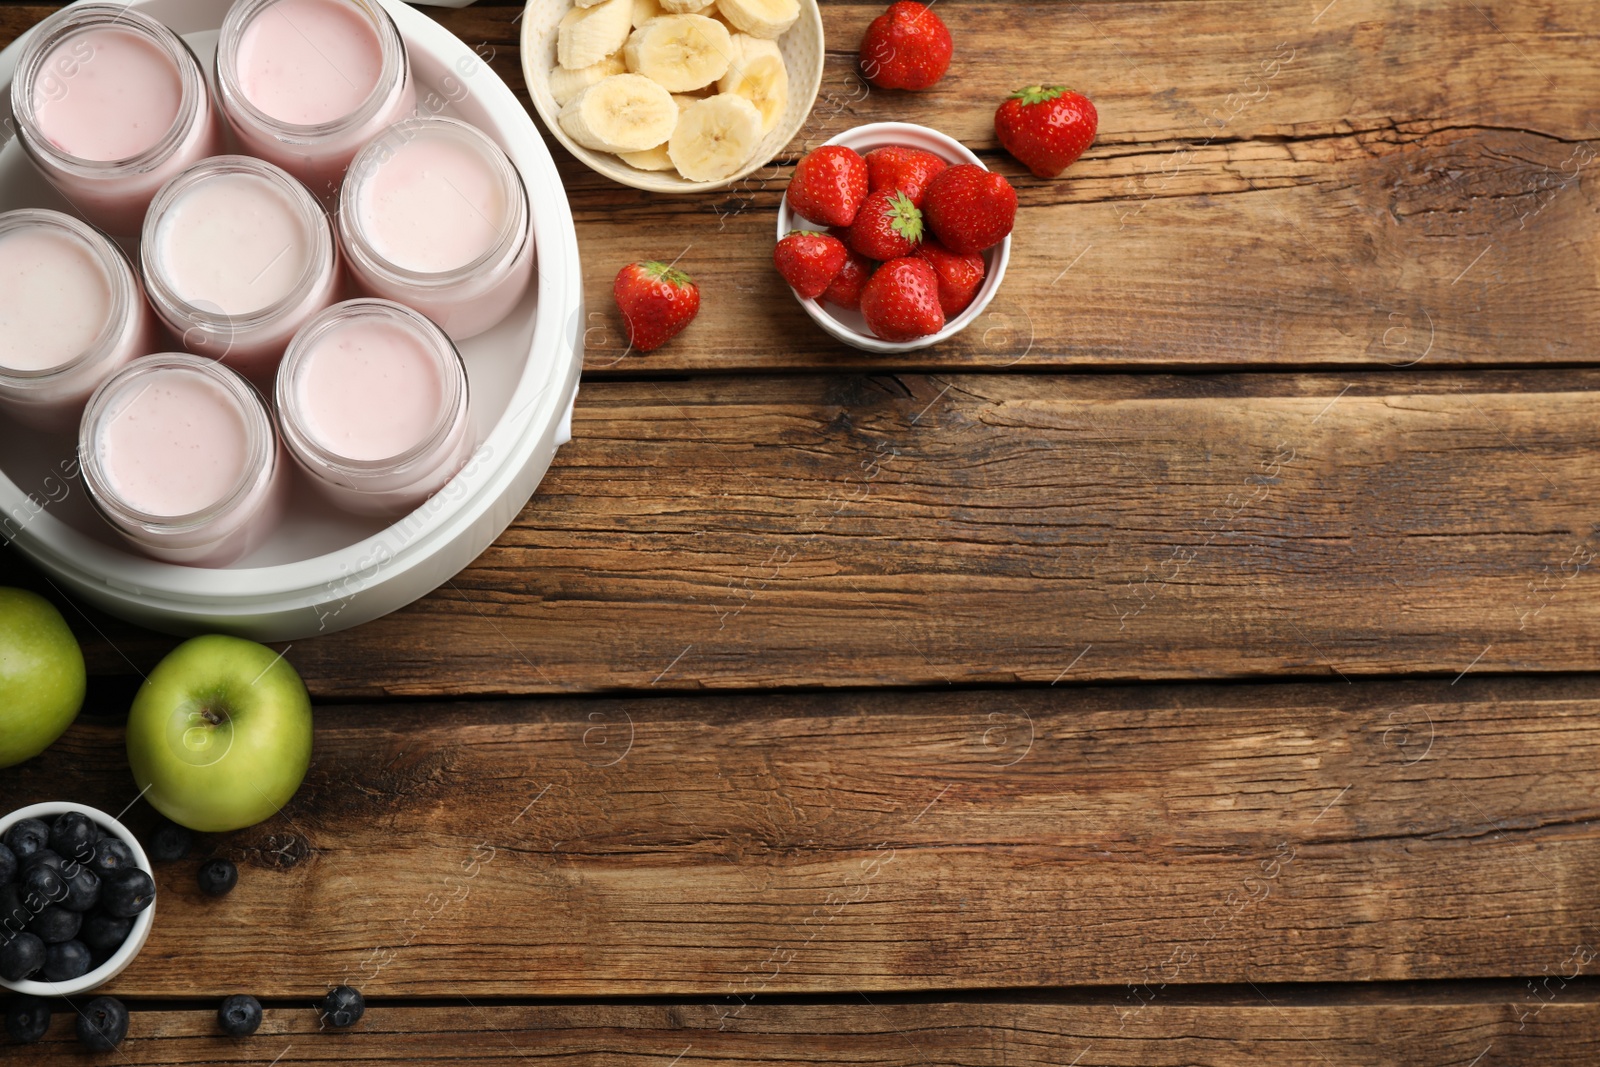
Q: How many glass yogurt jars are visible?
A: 7